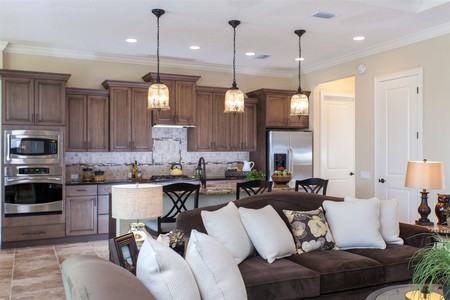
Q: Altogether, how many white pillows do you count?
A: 6